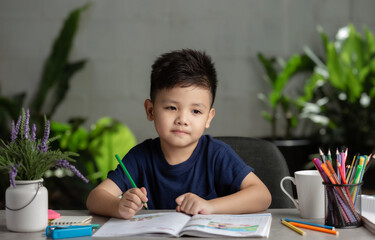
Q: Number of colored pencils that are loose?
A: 3